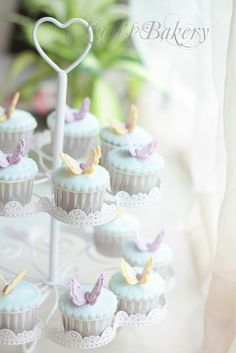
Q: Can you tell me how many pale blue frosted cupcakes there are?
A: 11